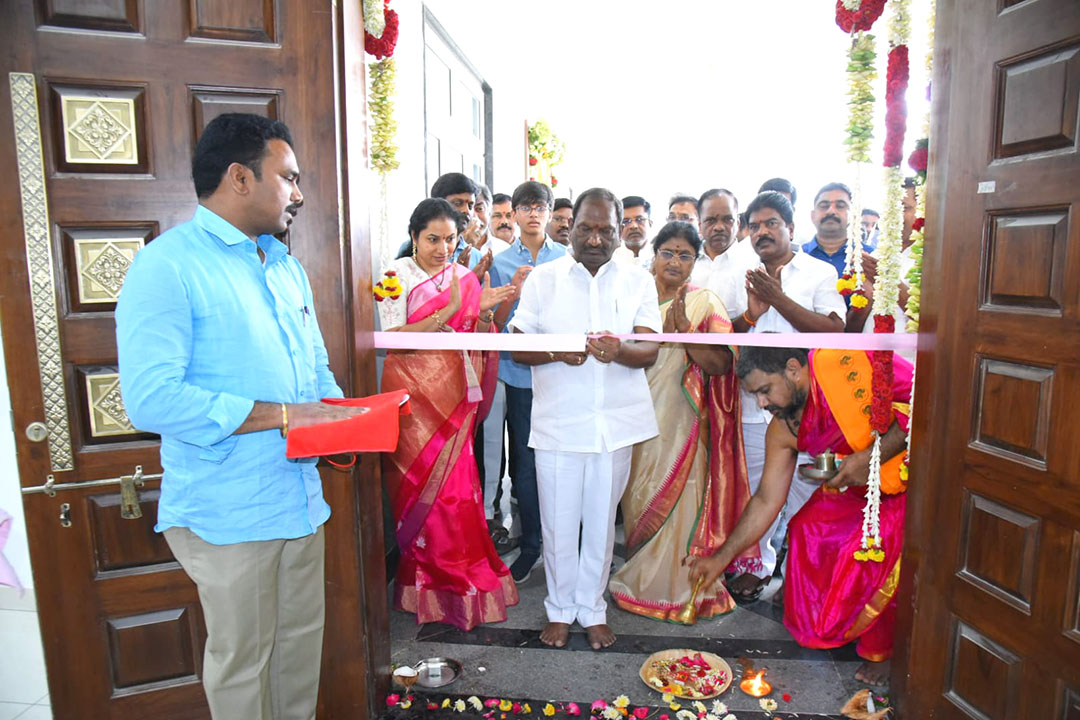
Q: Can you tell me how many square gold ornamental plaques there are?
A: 3